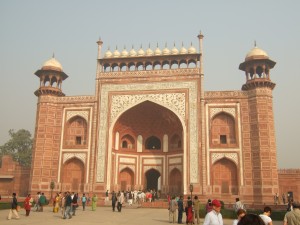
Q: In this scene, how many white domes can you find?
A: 13